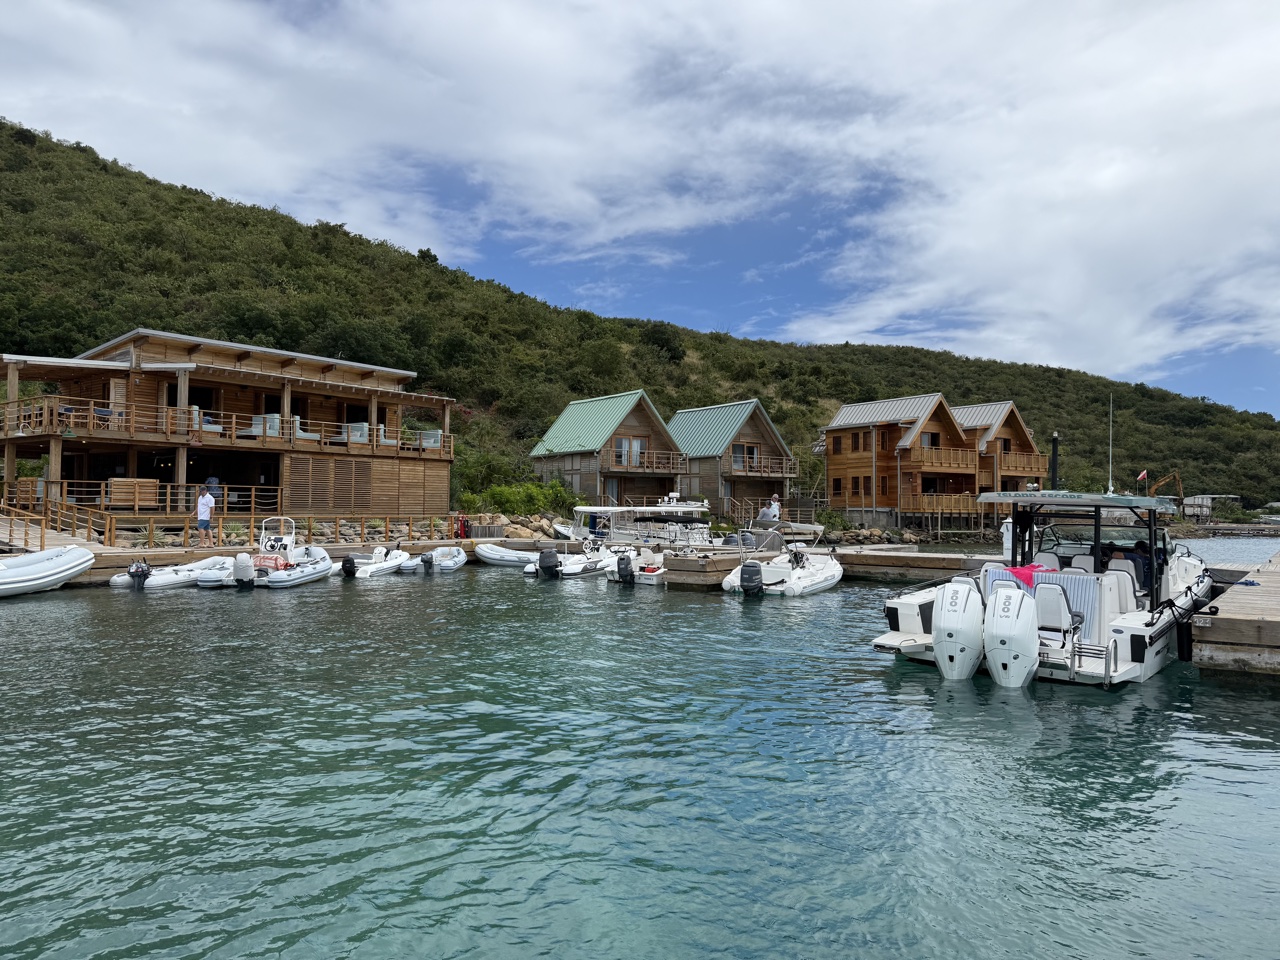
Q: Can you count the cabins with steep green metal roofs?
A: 2